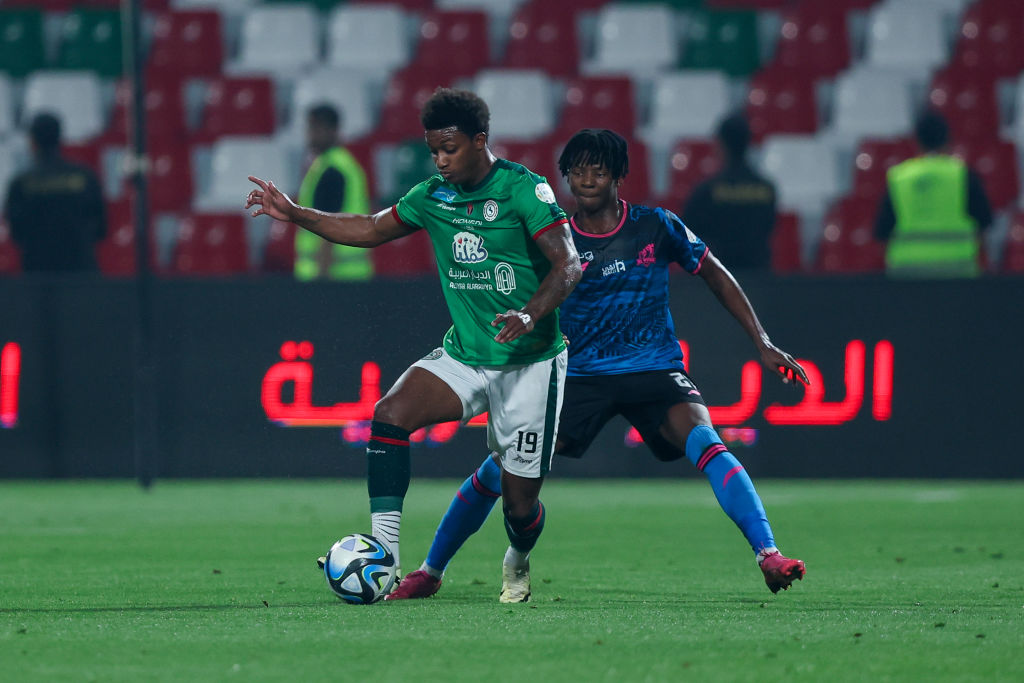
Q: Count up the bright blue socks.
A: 2